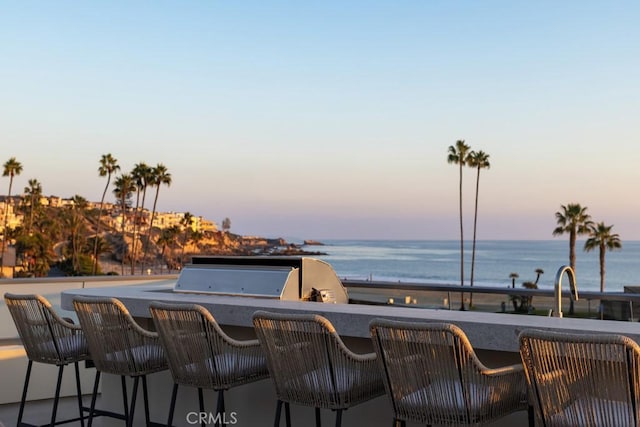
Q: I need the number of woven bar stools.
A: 6